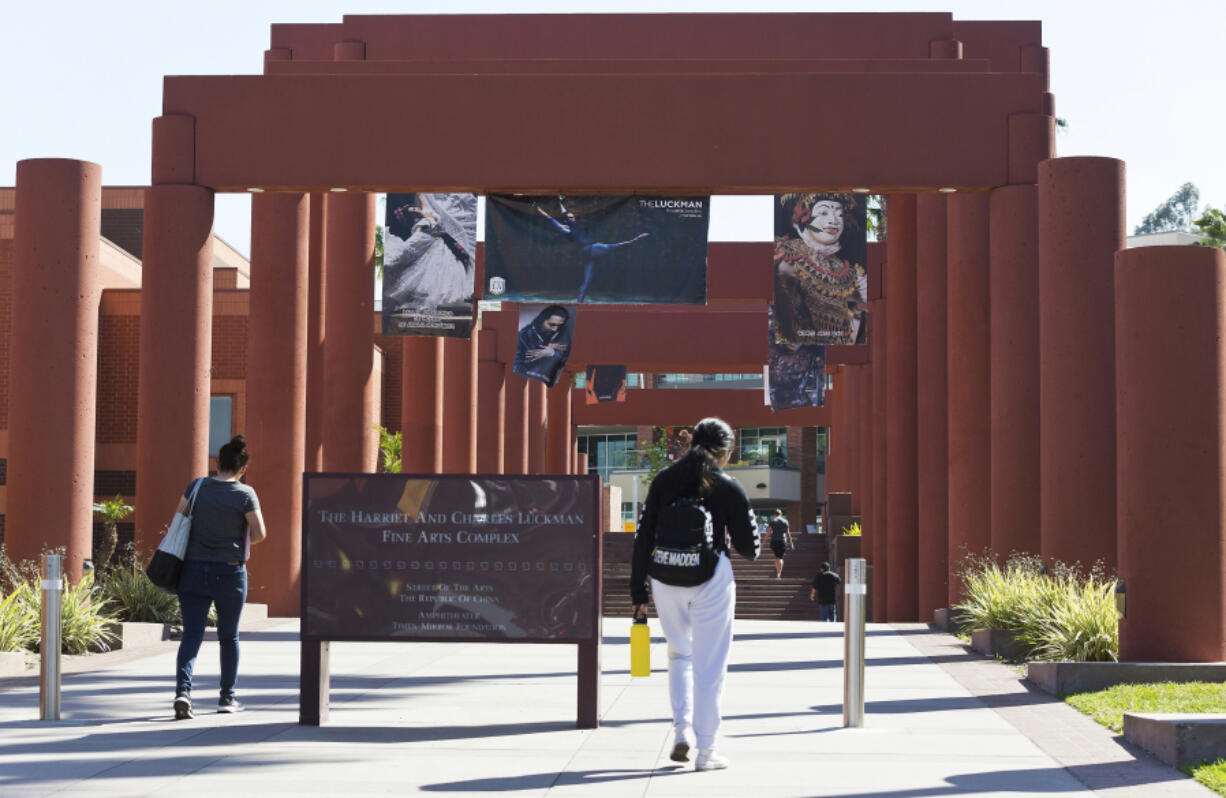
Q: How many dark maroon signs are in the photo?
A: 1